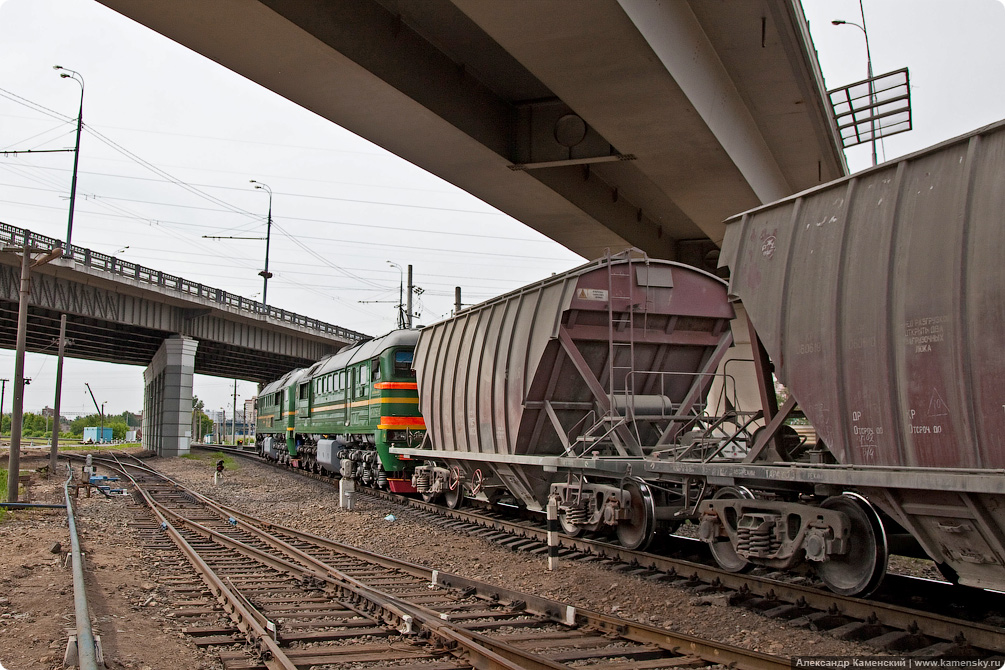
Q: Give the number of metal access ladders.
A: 1